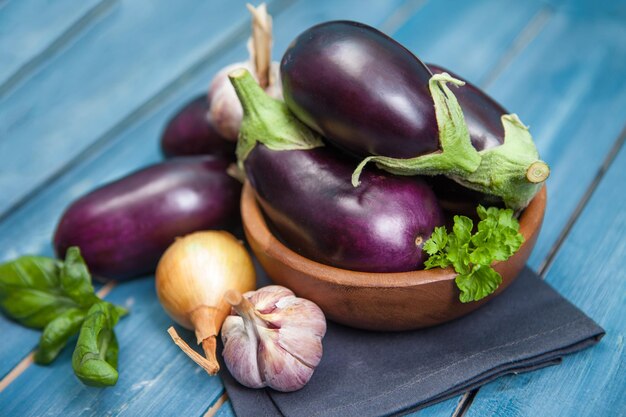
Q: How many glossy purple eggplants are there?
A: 5